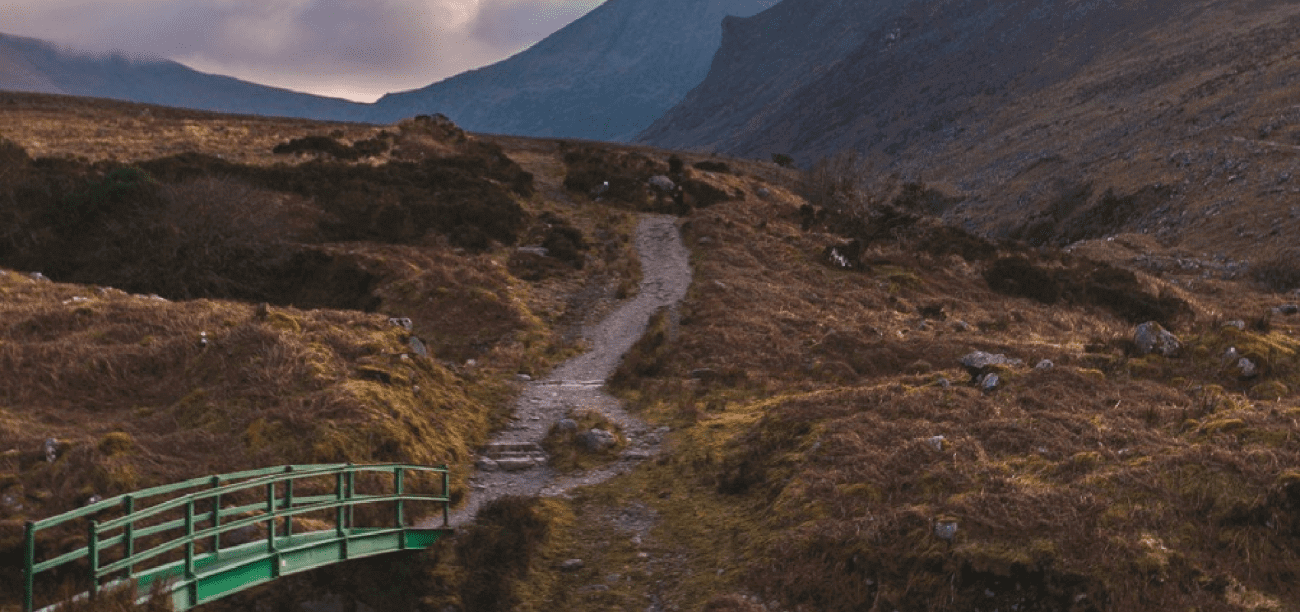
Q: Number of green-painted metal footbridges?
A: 1